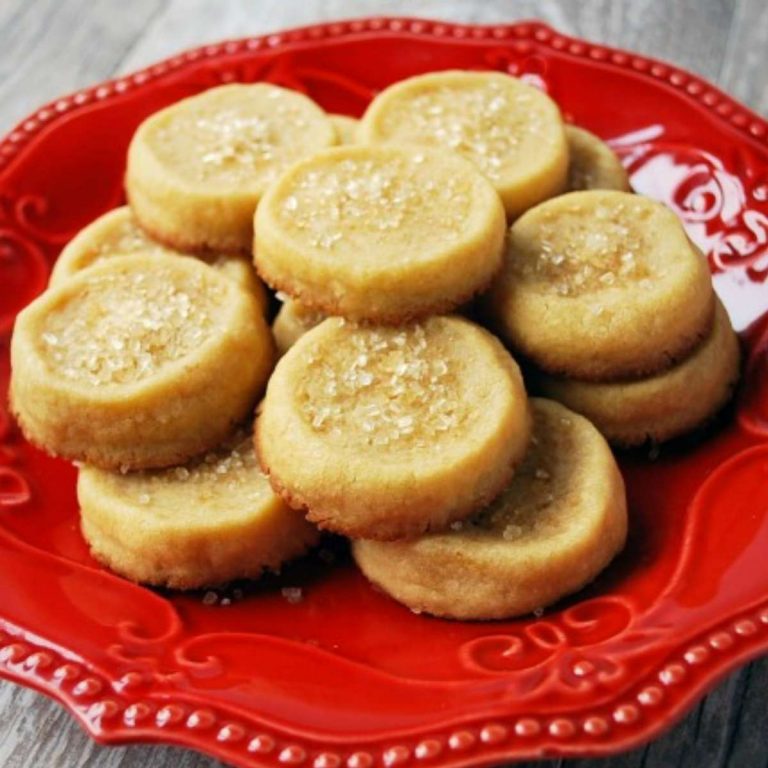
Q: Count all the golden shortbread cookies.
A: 13